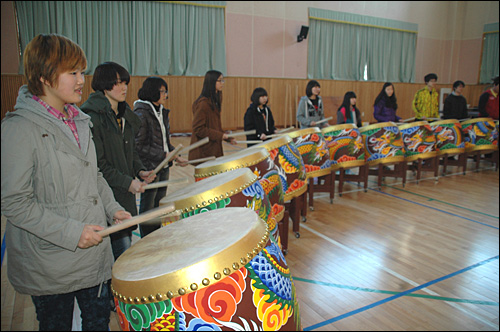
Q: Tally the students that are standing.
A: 11